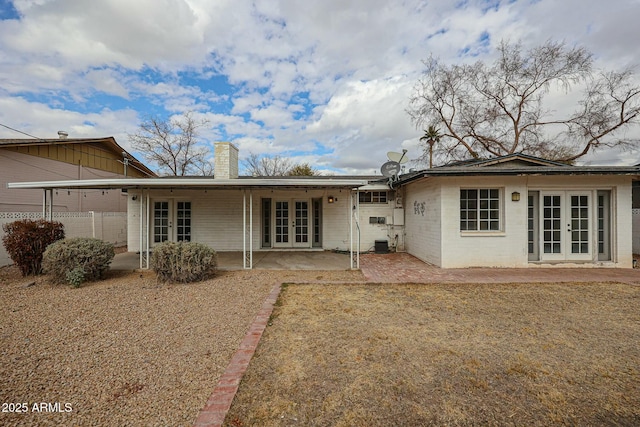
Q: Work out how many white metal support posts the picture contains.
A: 4